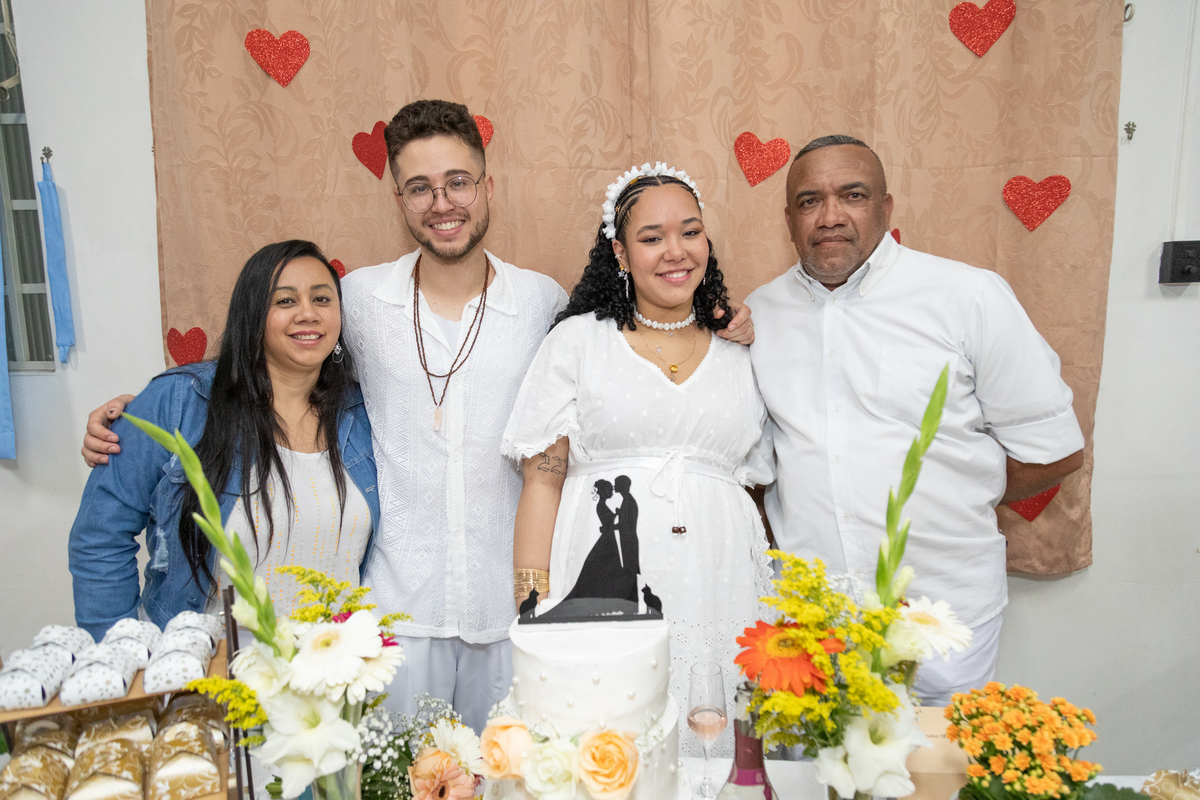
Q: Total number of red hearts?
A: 10